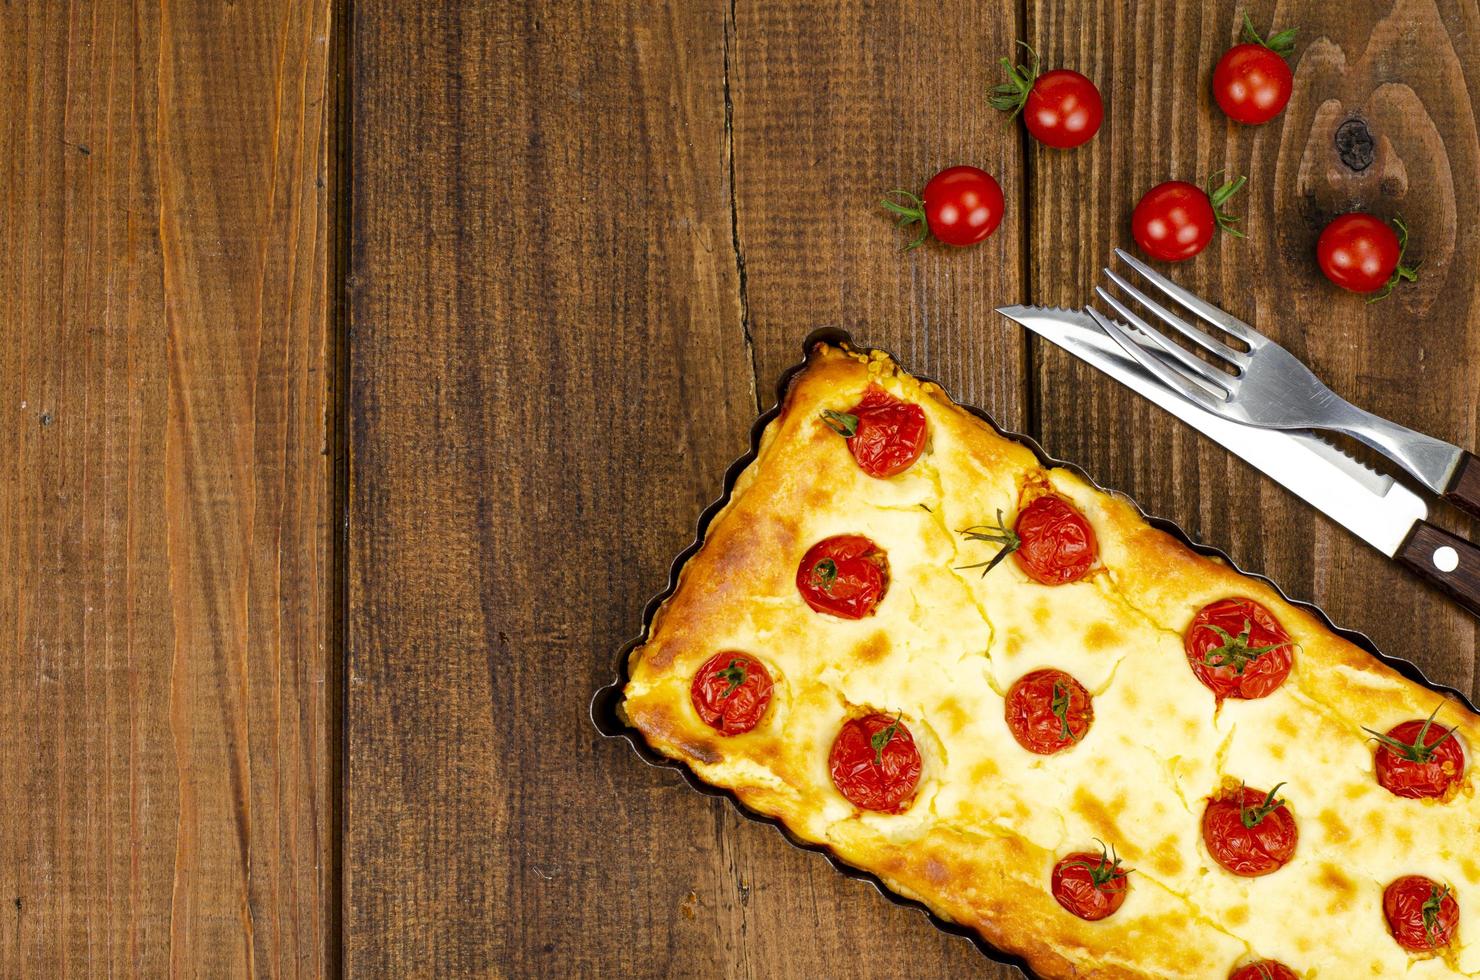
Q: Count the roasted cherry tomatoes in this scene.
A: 12